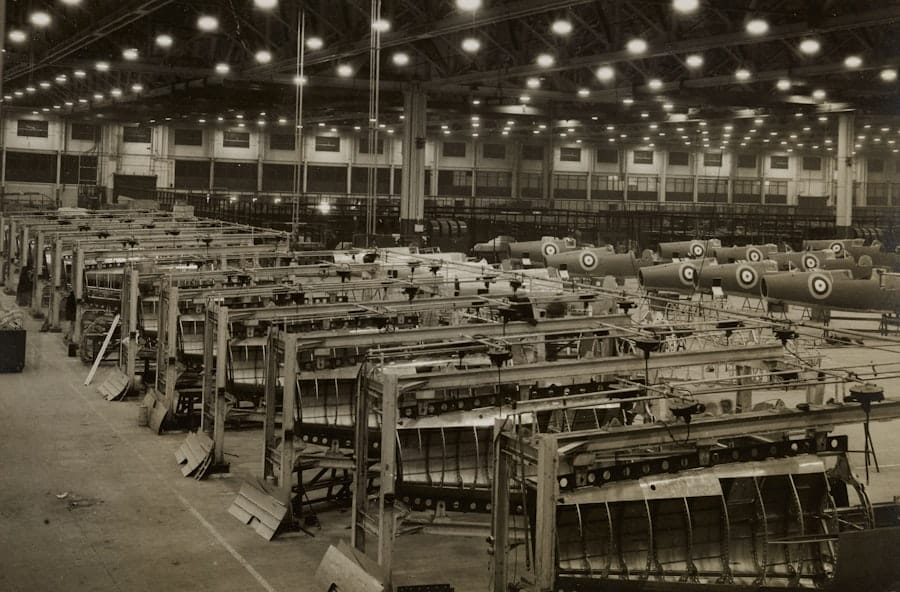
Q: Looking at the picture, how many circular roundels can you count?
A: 9